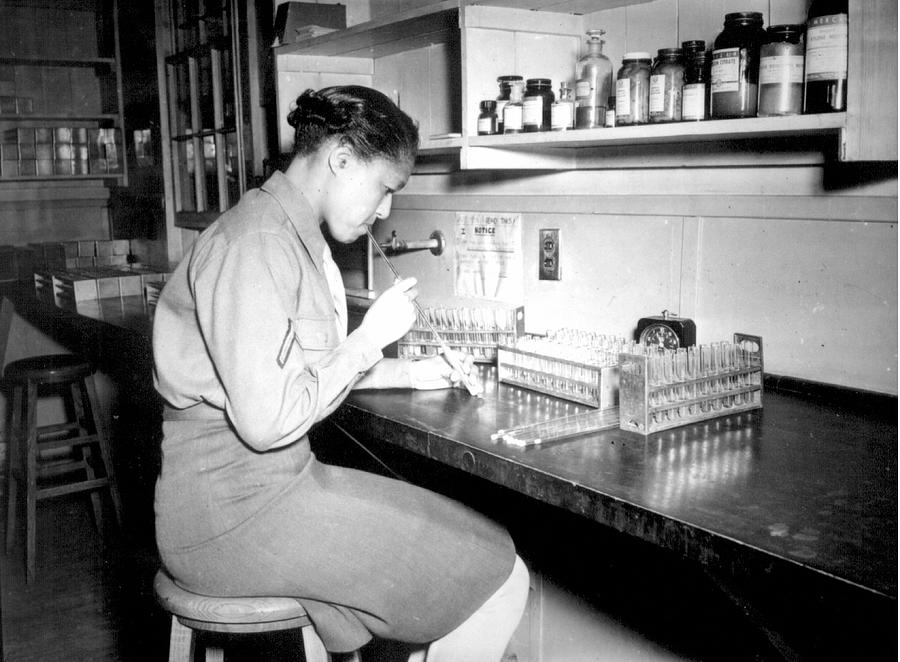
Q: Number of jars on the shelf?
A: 14